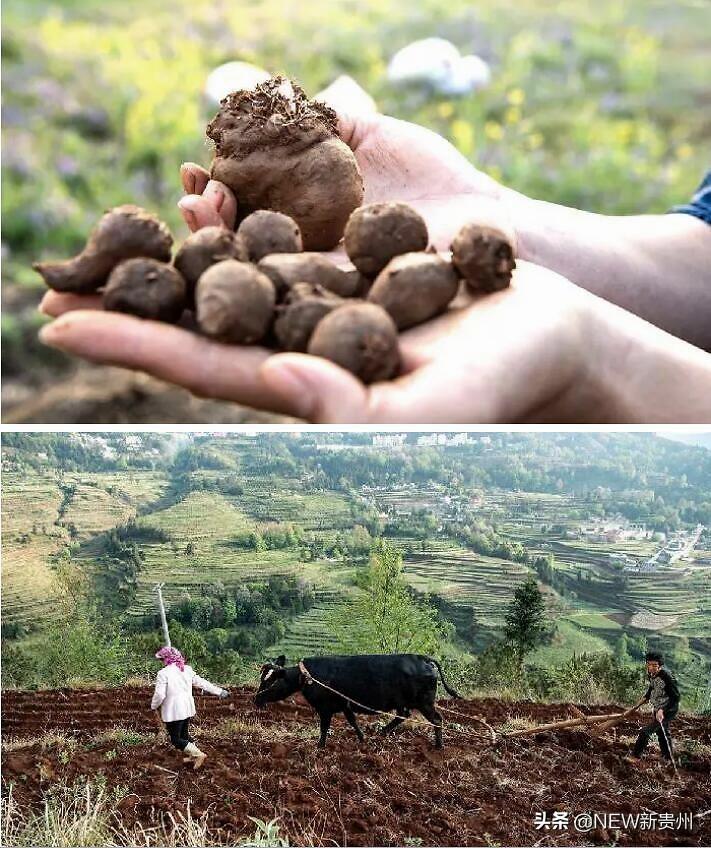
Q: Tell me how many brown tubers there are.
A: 12